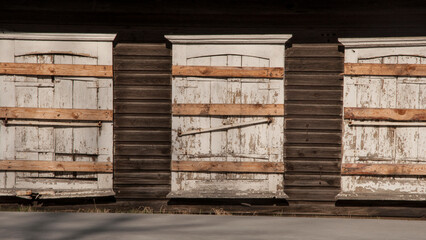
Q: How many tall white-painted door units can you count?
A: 3